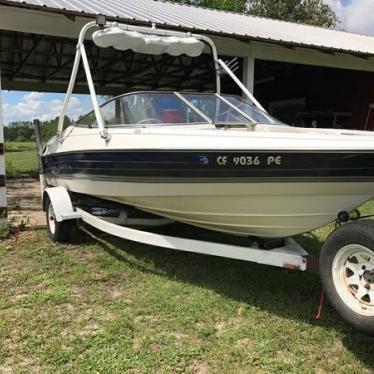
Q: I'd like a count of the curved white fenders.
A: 1